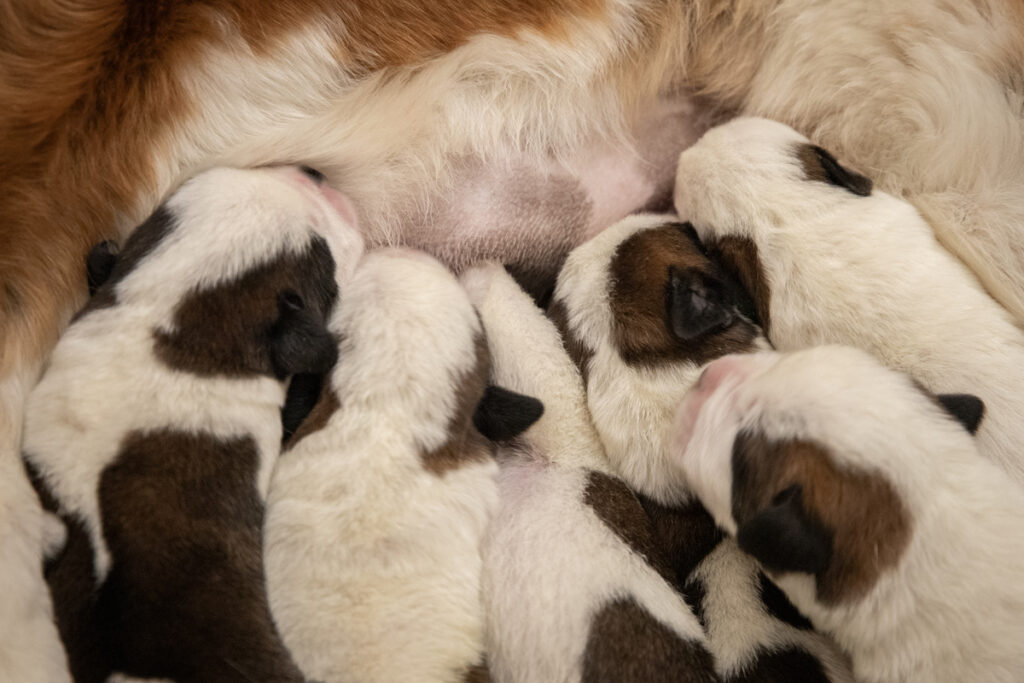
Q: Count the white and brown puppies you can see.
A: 6